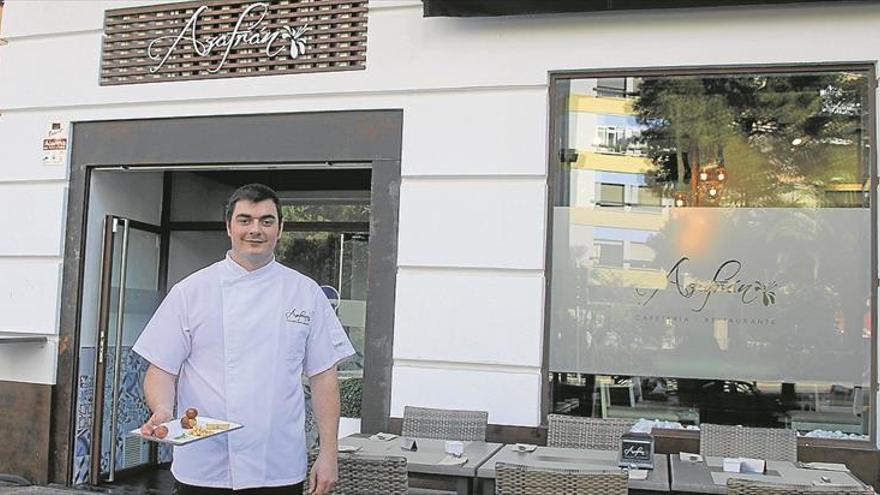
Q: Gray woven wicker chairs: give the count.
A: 6